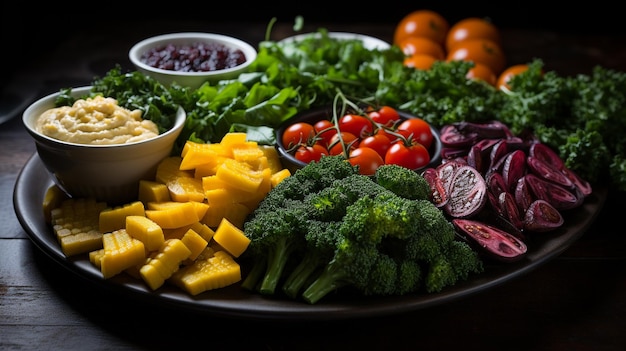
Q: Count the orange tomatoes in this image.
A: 7